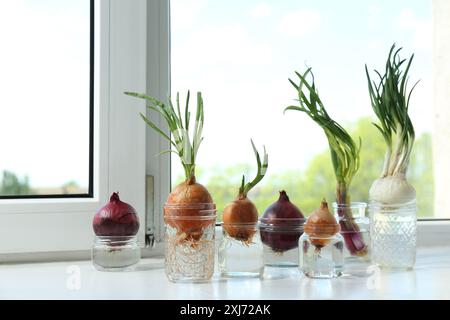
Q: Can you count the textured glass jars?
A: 2